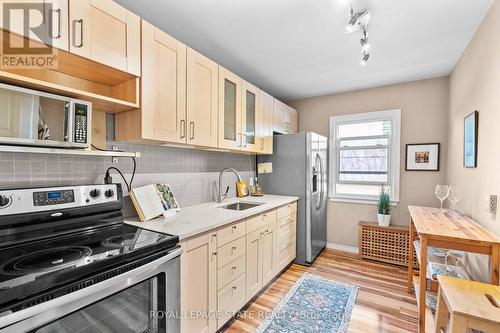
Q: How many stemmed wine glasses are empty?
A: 2